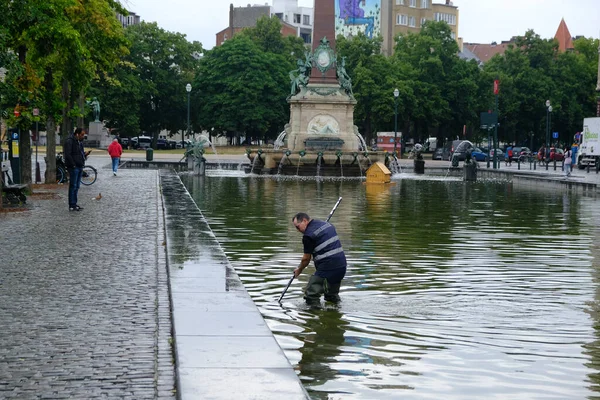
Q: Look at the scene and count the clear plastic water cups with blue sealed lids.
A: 0